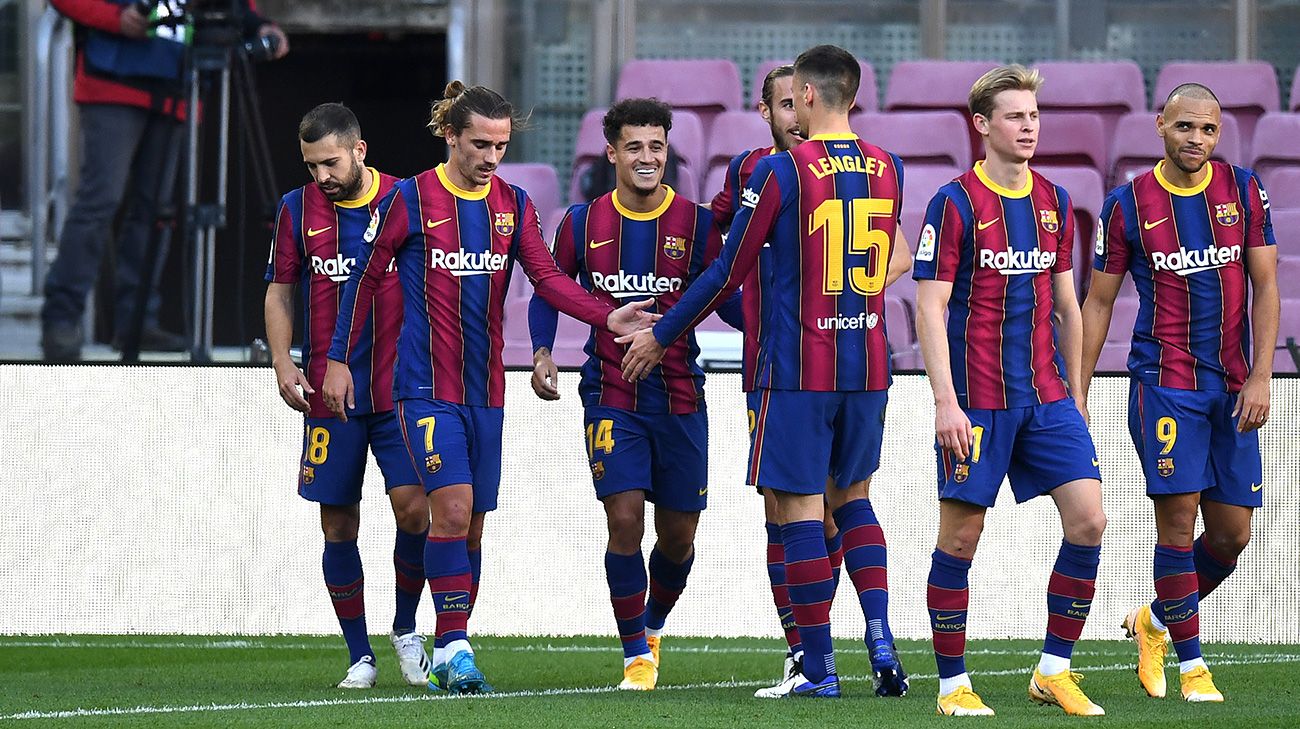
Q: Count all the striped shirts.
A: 7